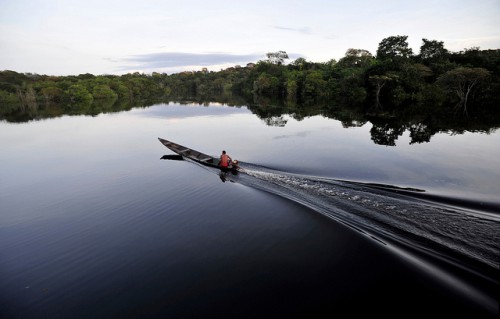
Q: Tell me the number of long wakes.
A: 1